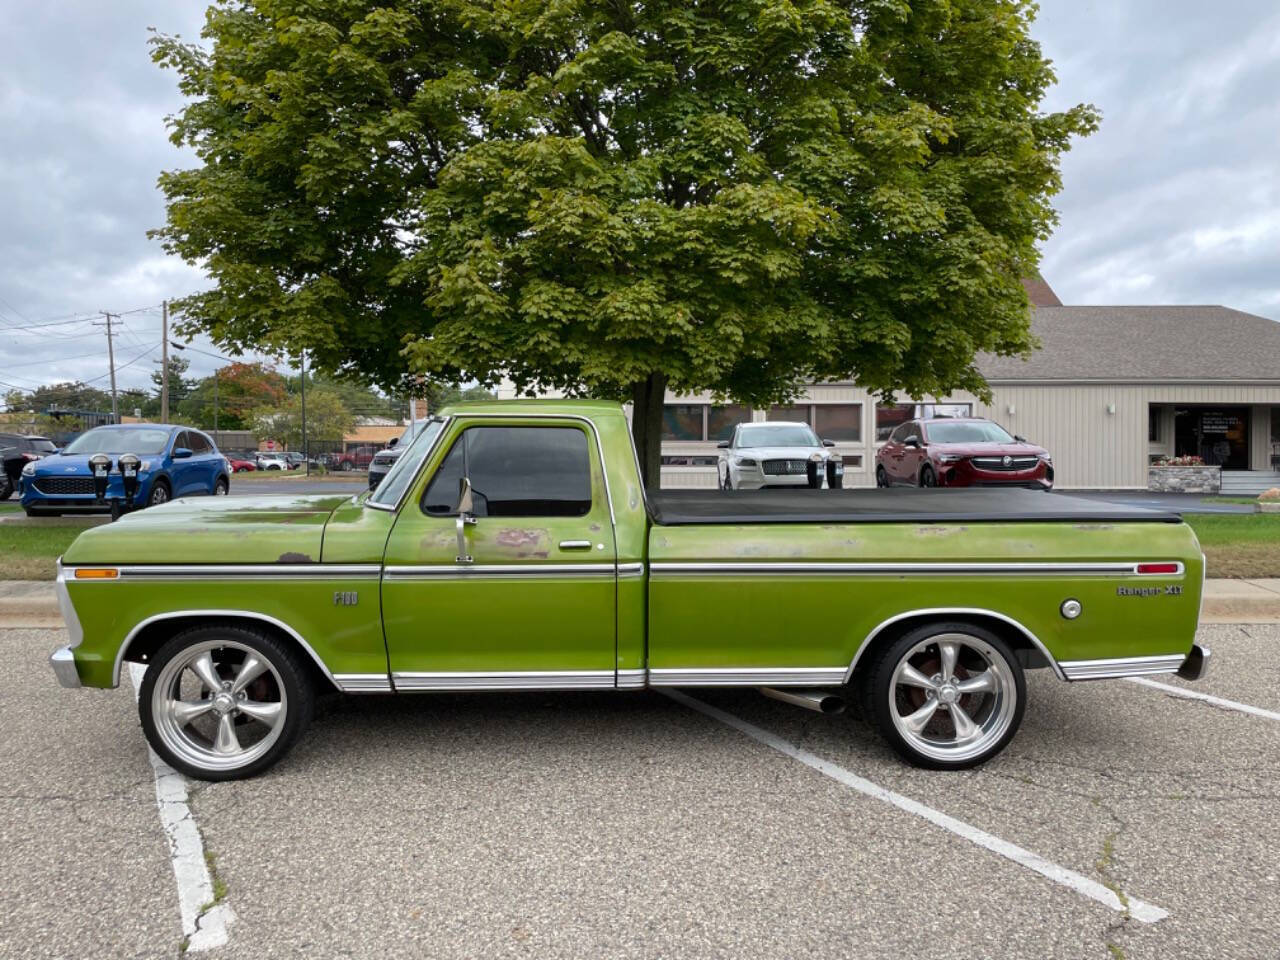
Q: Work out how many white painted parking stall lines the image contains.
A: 3